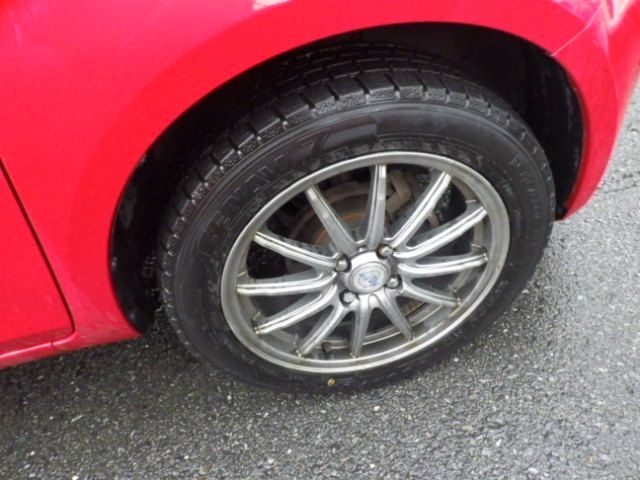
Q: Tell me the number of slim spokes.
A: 12